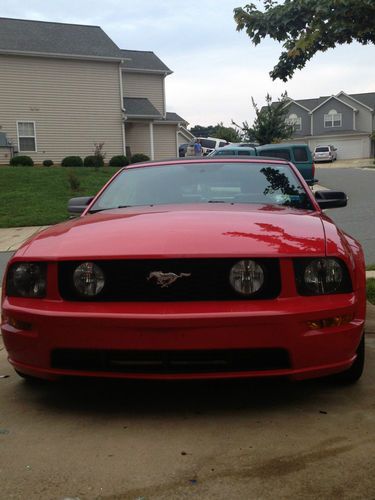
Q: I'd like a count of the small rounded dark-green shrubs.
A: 6